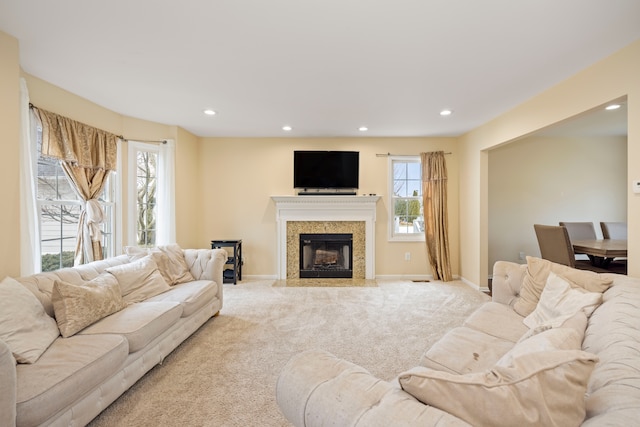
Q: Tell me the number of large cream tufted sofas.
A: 2